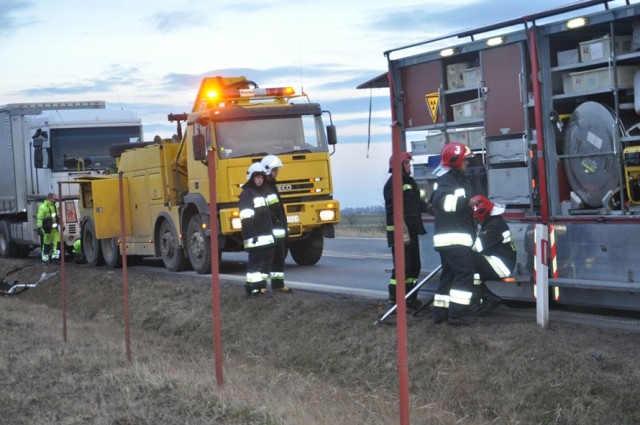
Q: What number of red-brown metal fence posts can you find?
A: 4